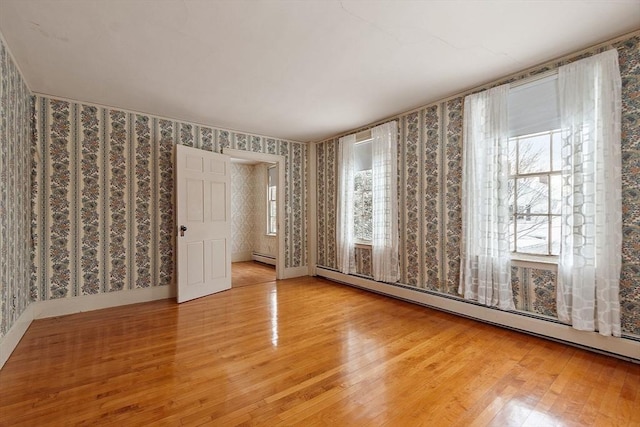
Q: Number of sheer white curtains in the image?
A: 4